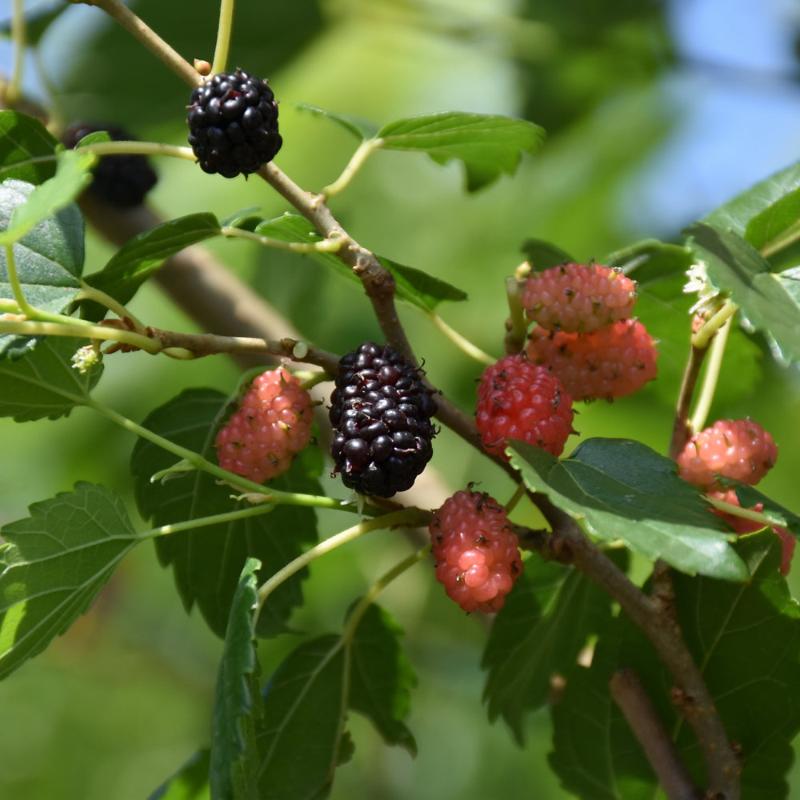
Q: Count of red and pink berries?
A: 7